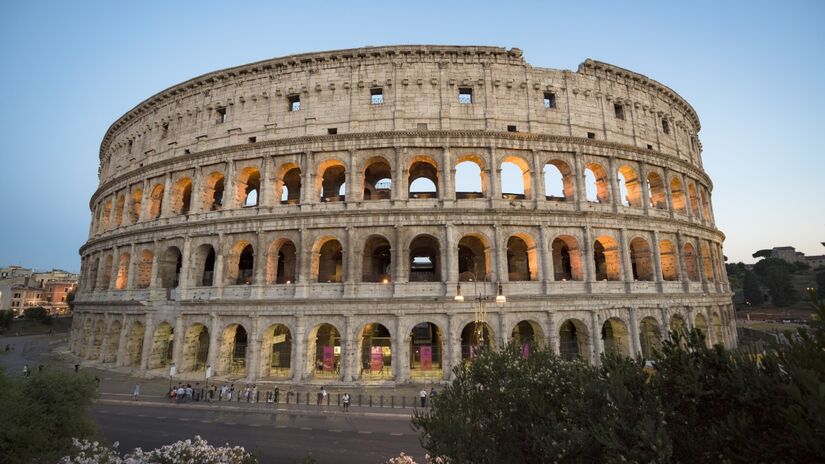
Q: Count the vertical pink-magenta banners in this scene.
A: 5